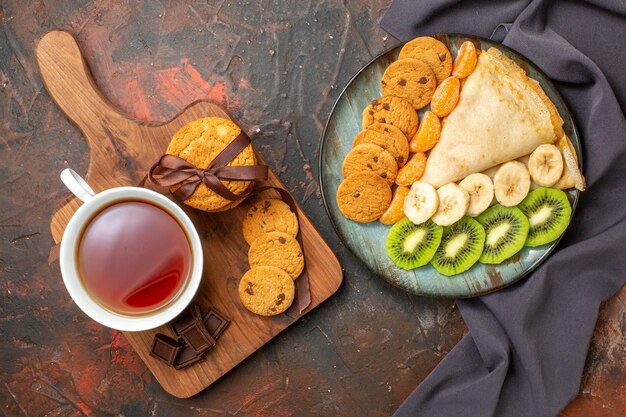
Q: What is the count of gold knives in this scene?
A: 0